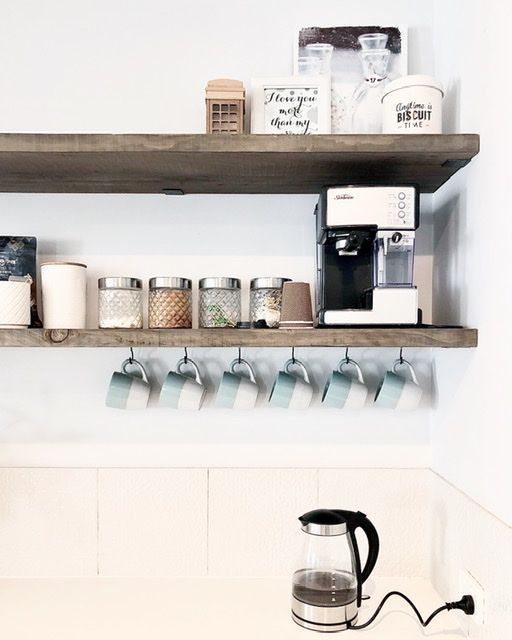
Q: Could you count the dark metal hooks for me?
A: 6